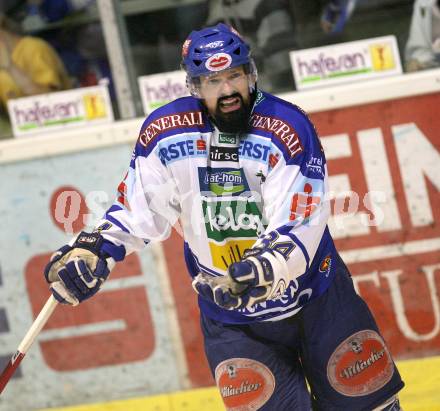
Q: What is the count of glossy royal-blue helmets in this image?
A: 1